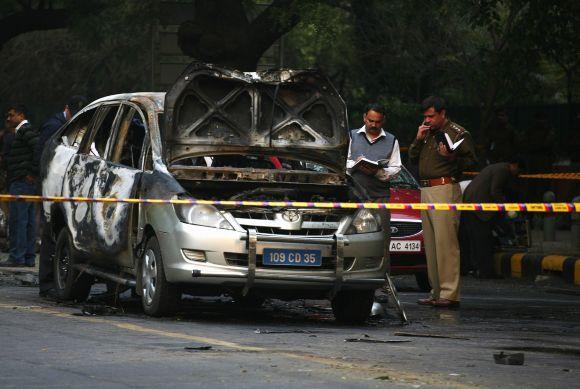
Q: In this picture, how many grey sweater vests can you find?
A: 1